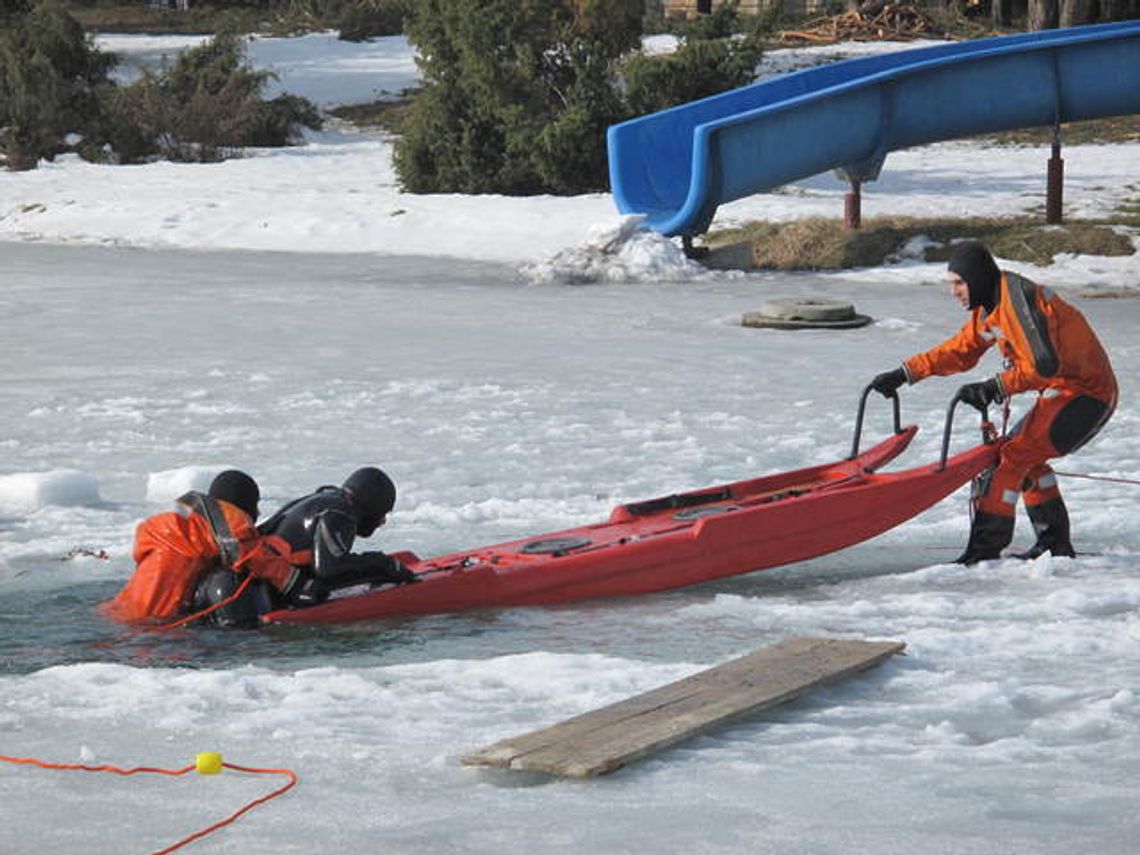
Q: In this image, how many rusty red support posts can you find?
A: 2